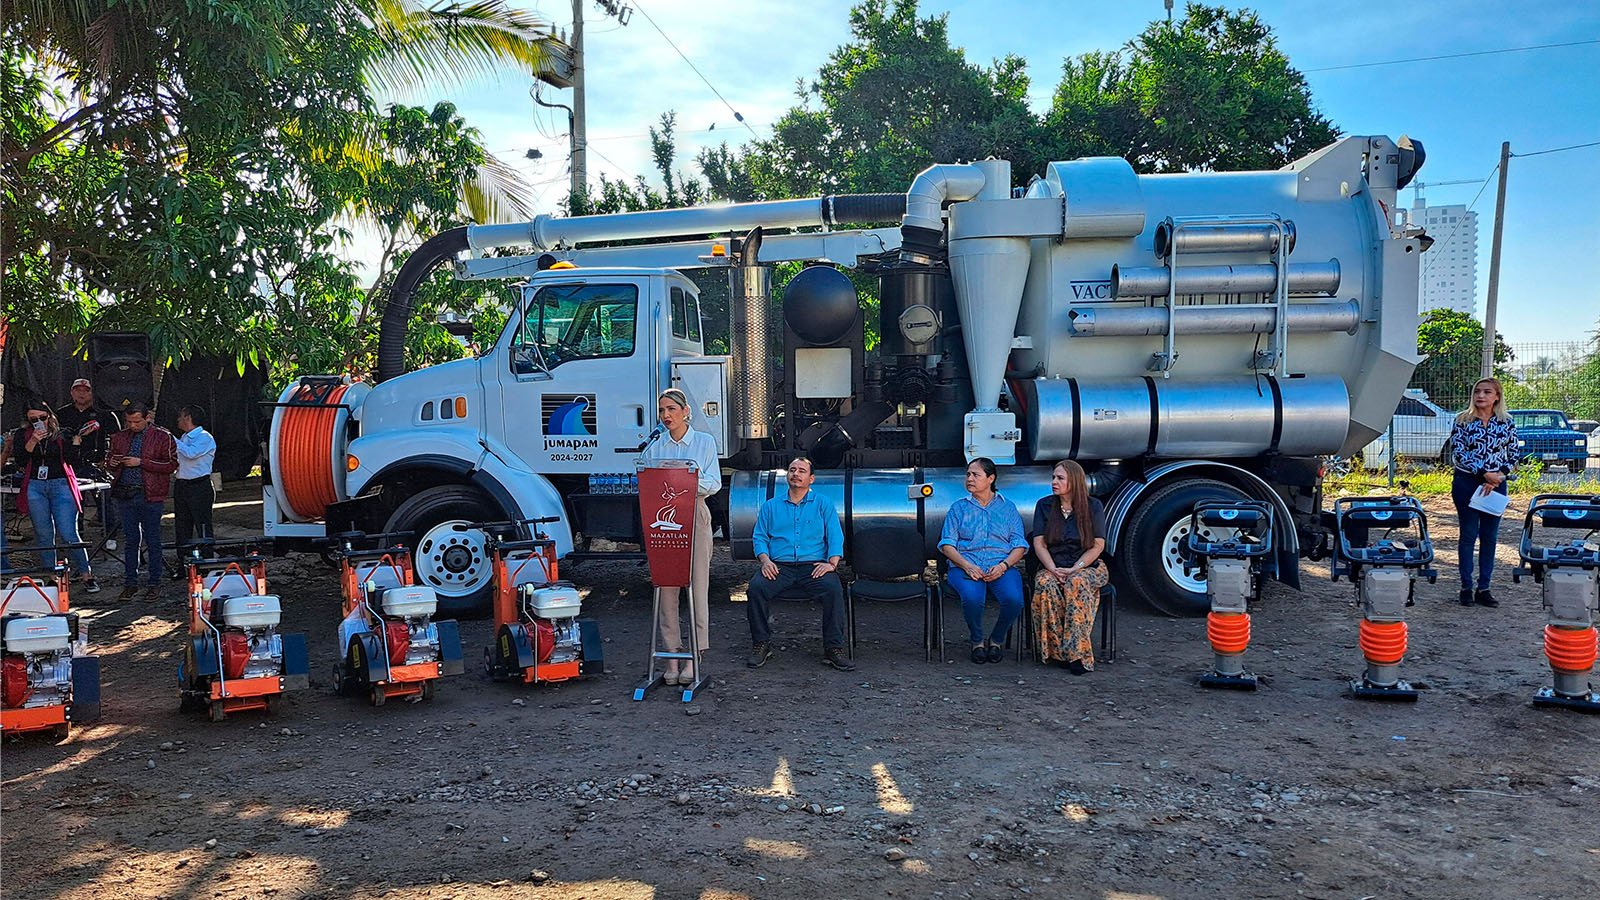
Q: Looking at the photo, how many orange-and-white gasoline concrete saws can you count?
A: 4